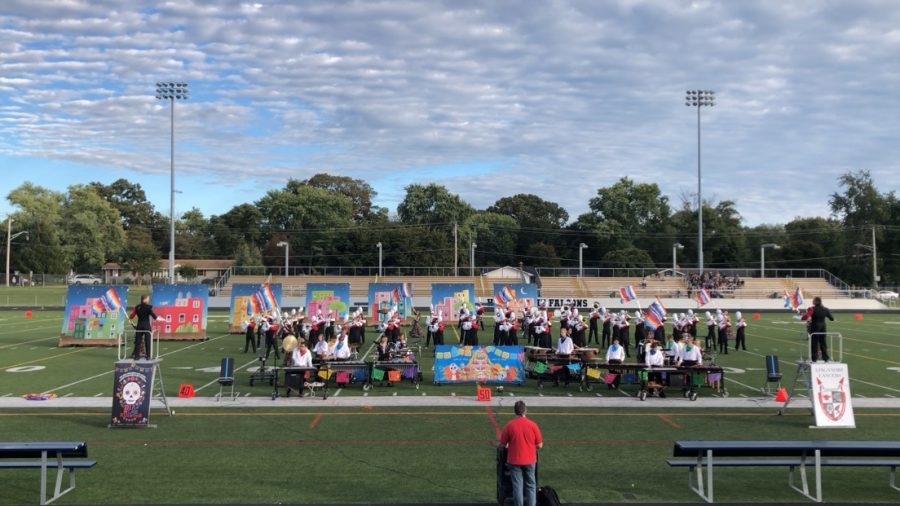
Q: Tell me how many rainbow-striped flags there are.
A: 8